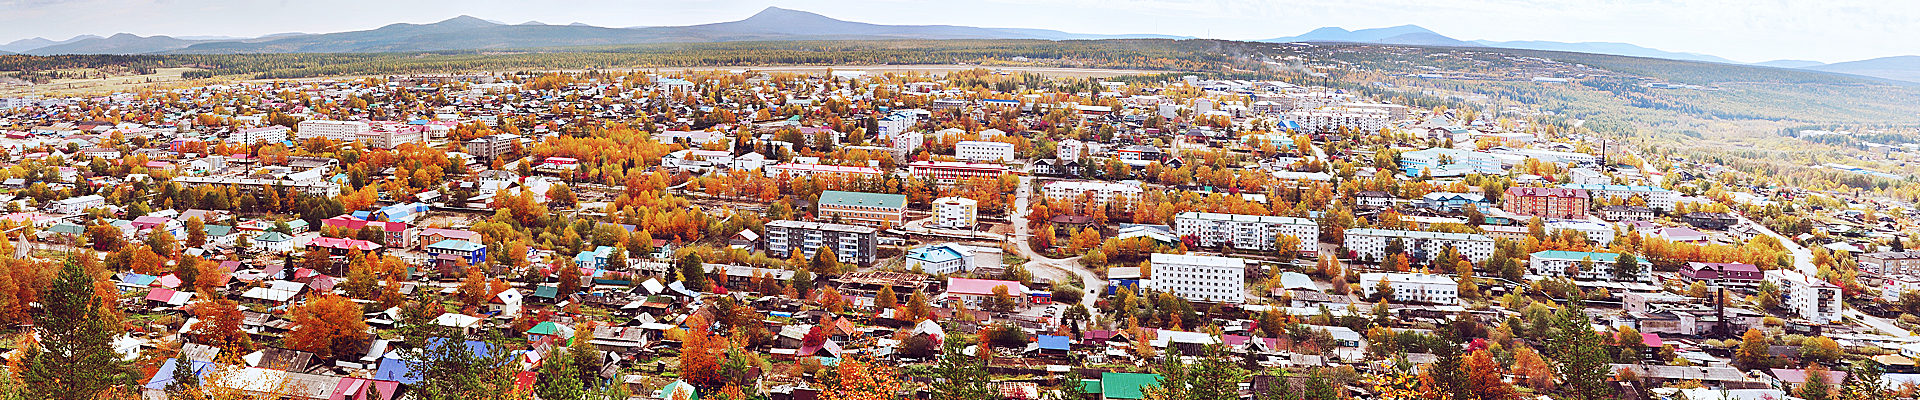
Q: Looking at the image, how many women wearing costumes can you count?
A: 0